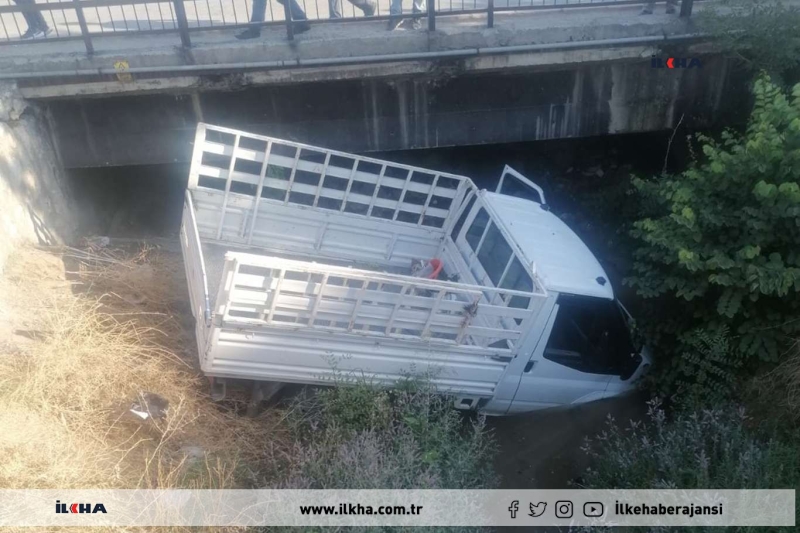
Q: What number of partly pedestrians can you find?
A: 5